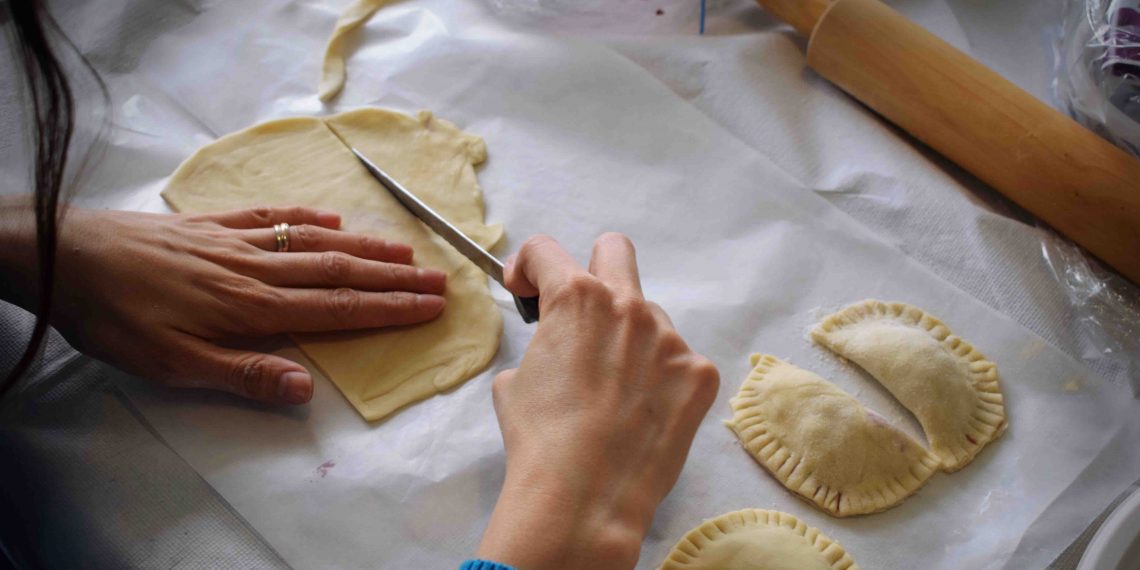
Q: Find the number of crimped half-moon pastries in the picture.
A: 3